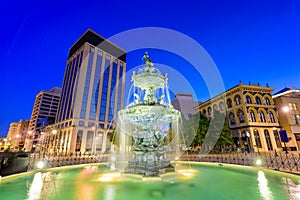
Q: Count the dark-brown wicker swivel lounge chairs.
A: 0